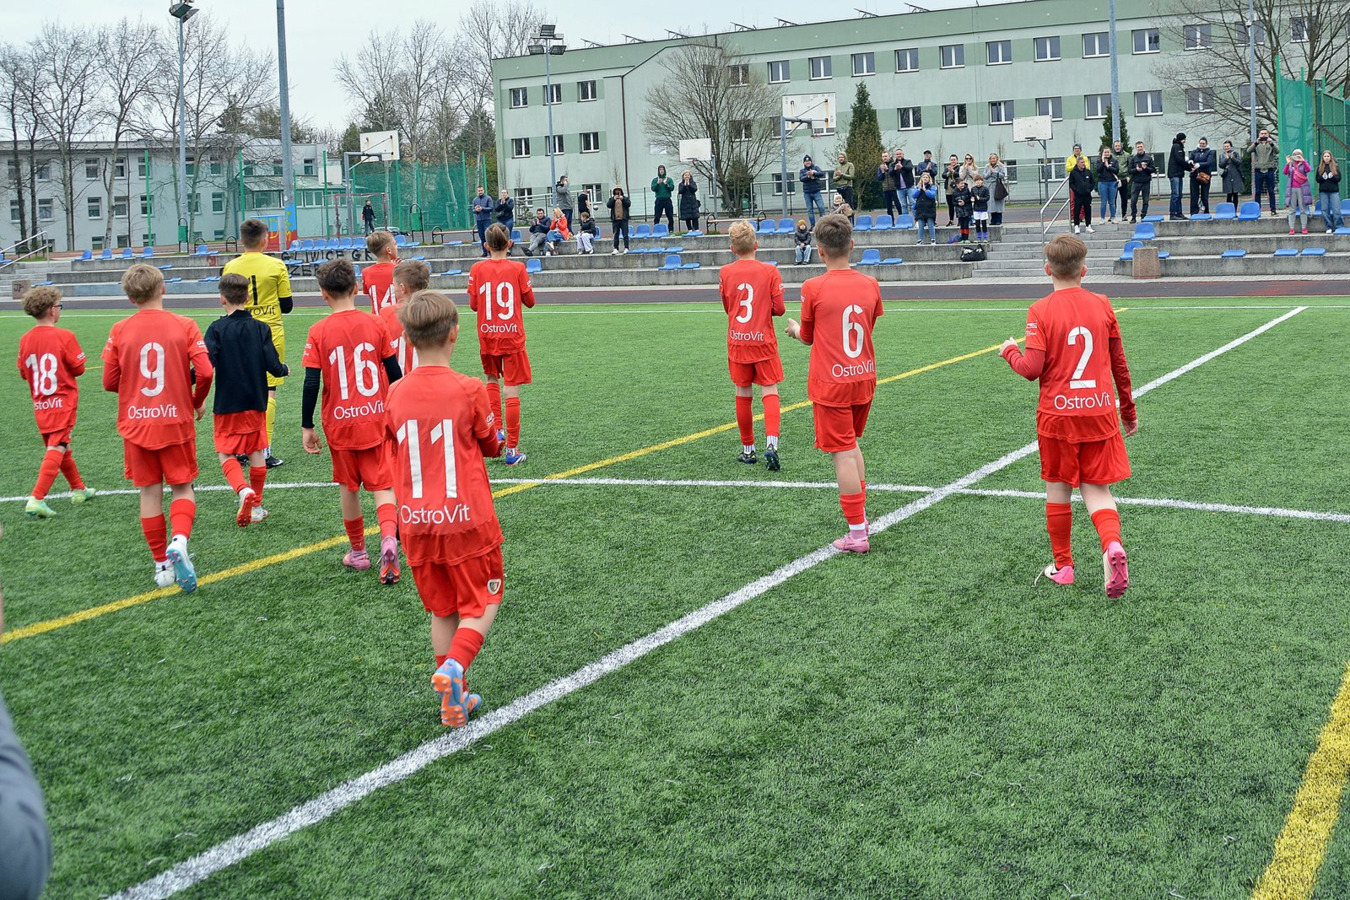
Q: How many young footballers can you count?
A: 12